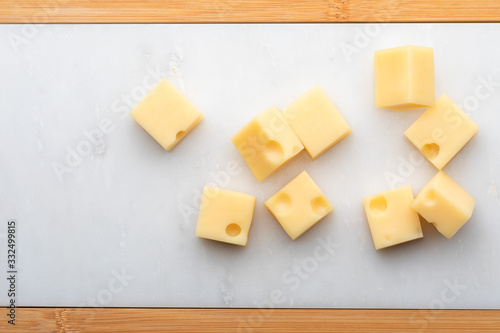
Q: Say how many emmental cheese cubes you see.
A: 9